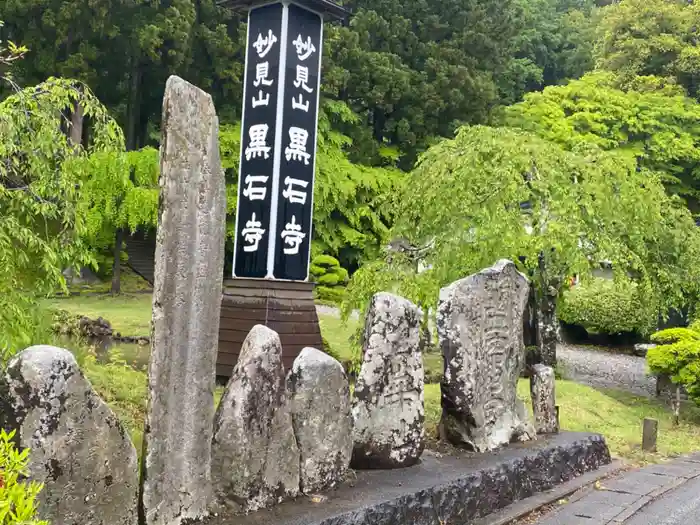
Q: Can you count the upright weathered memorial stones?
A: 7